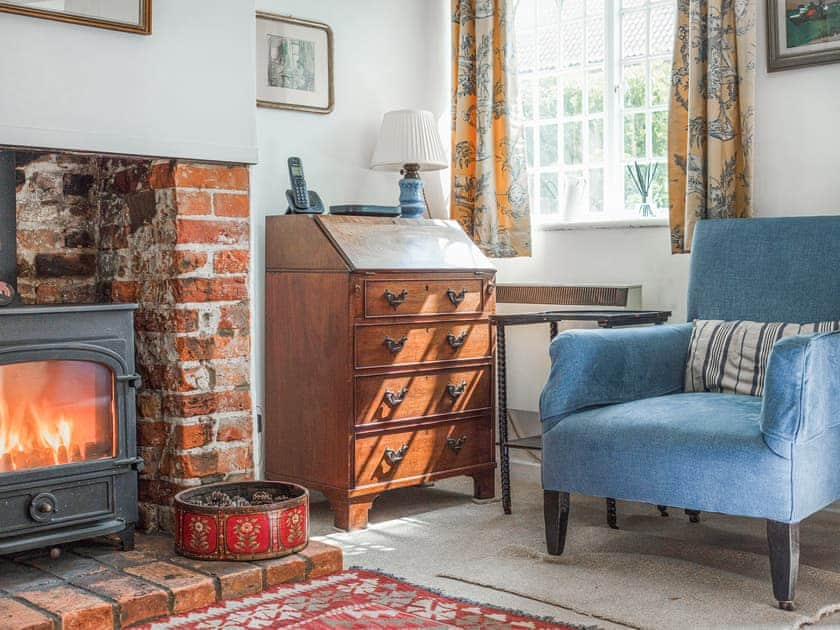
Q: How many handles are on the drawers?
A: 8